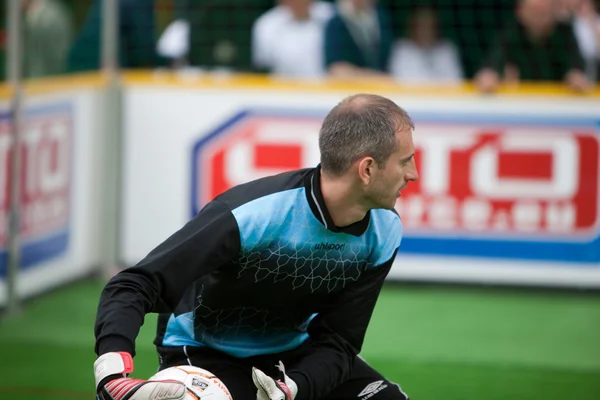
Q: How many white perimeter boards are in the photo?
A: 2